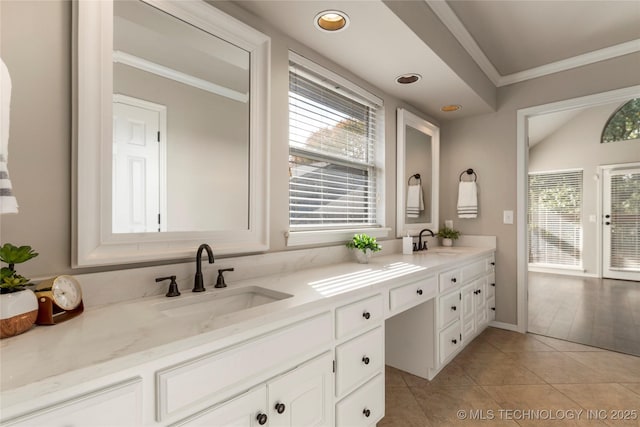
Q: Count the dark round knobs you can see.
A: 14